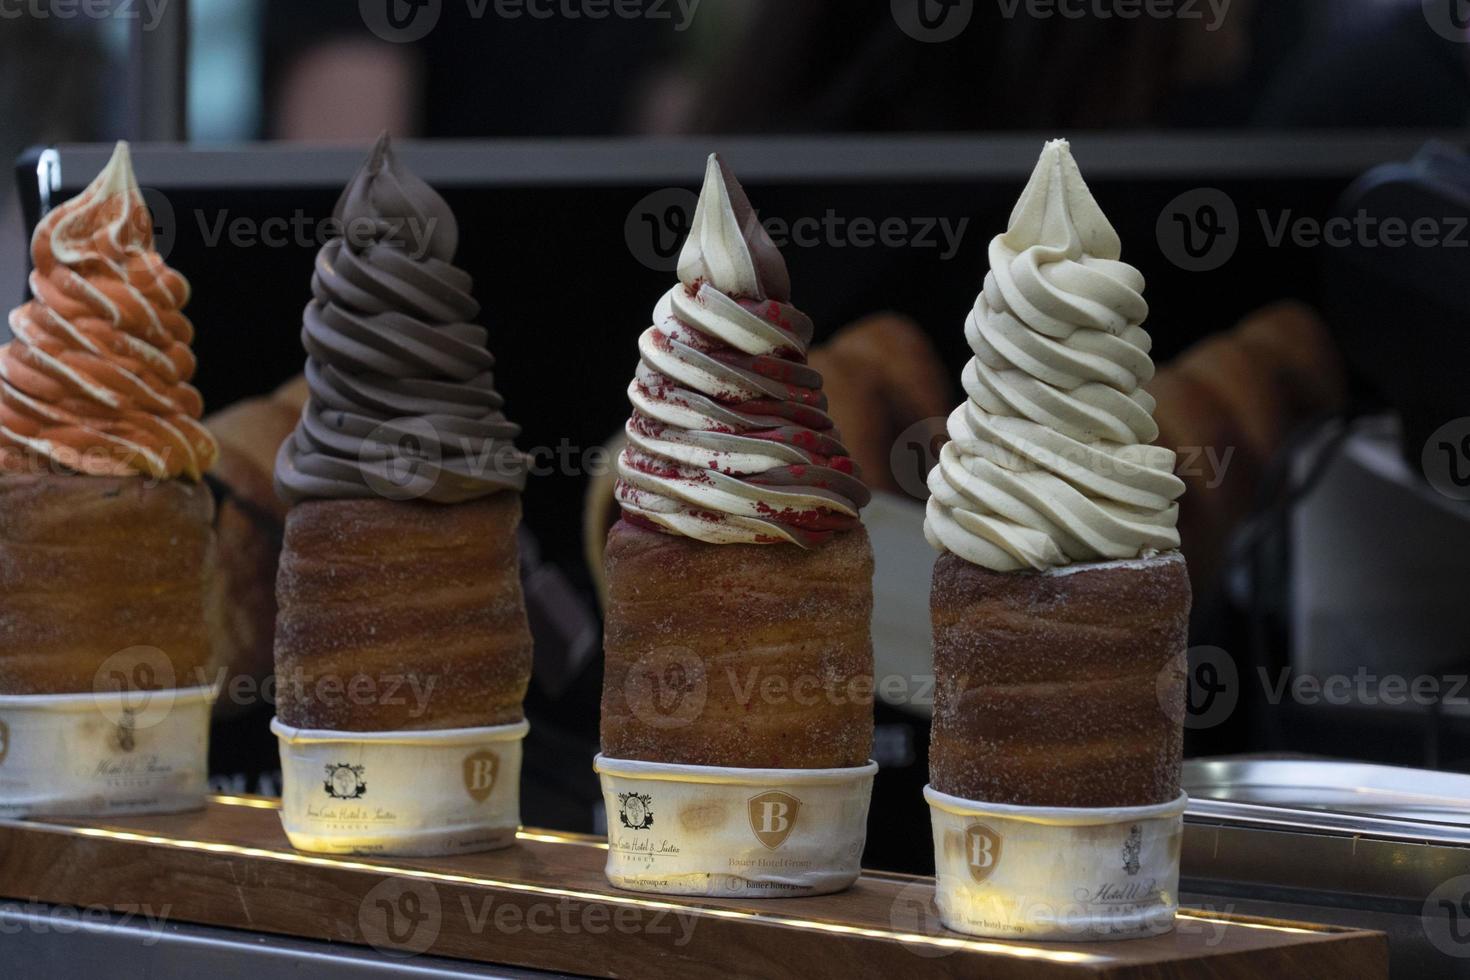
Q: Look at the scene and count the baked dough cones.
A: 4